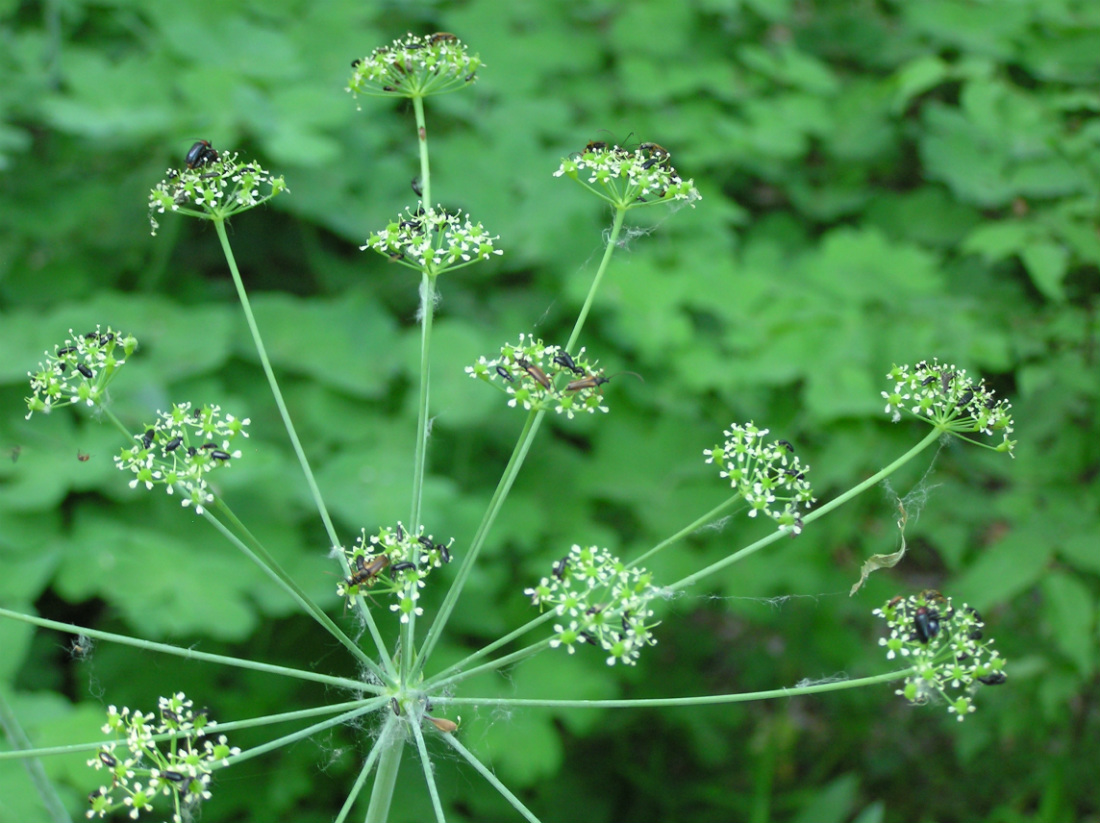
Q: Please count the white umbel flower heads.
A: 13